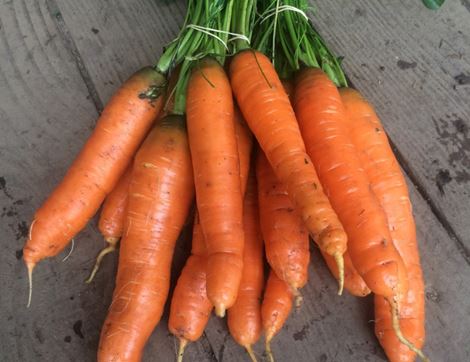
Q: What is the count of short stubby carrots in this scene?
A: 0